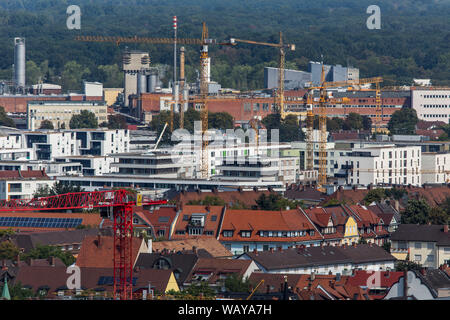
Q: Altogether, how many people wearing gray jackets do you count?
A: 0